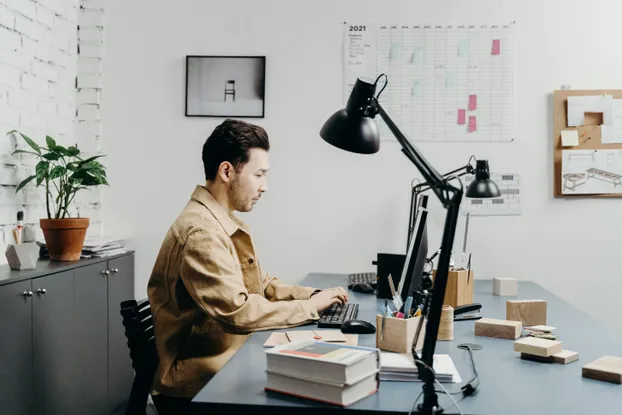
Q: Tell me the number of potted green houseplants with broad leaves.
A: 1